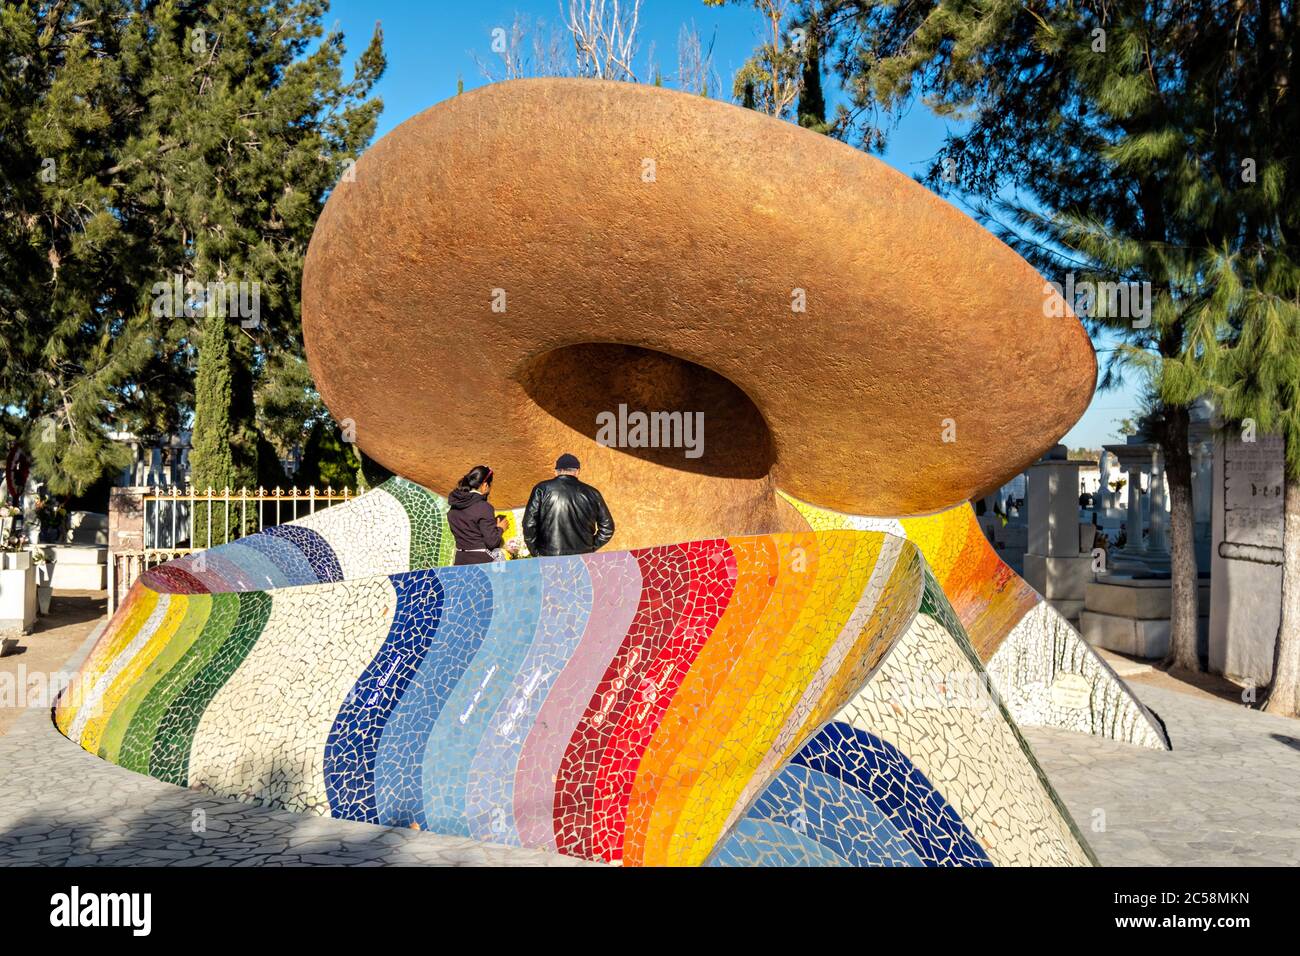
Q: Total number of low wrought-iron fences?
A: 1